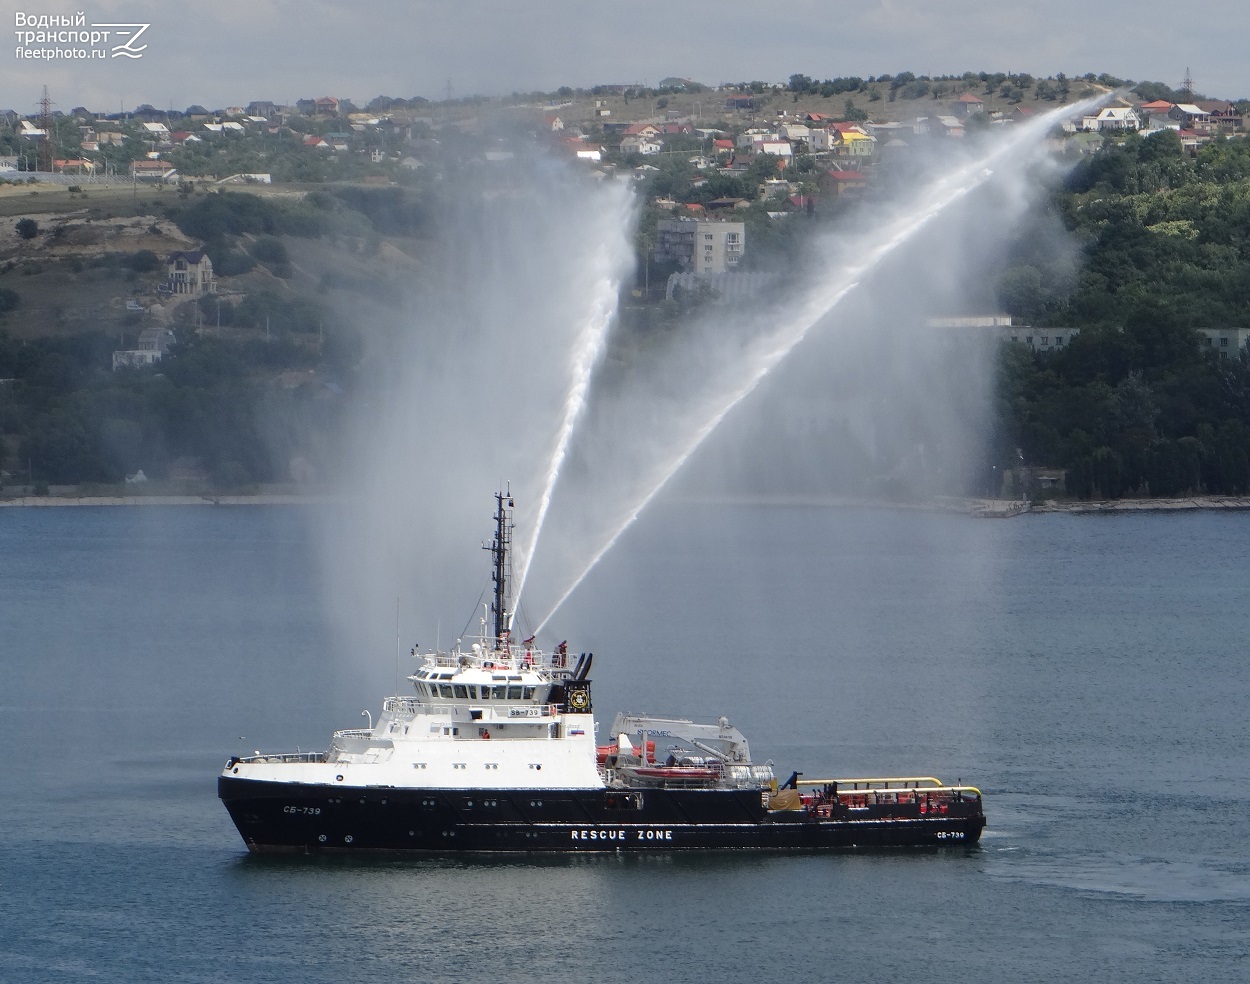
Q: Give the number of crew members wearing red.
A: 1